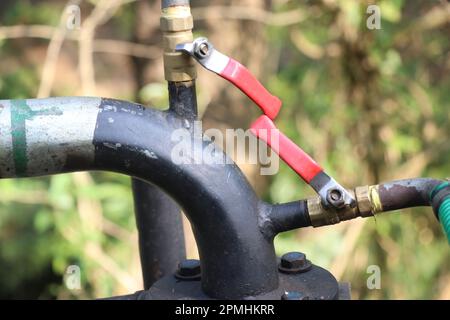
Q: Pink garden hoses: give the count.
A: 0